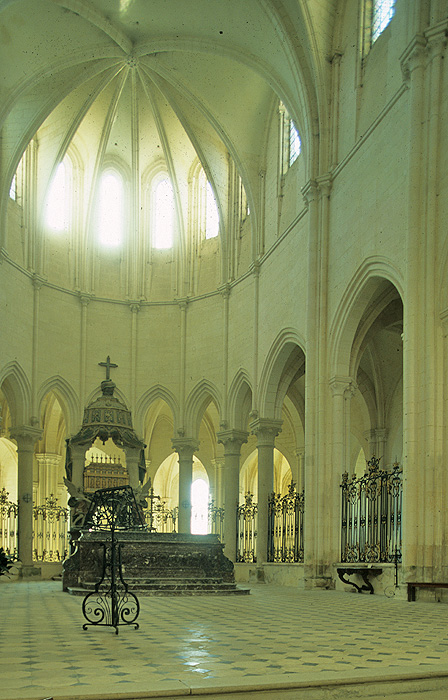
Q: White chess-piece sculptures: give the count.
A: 0